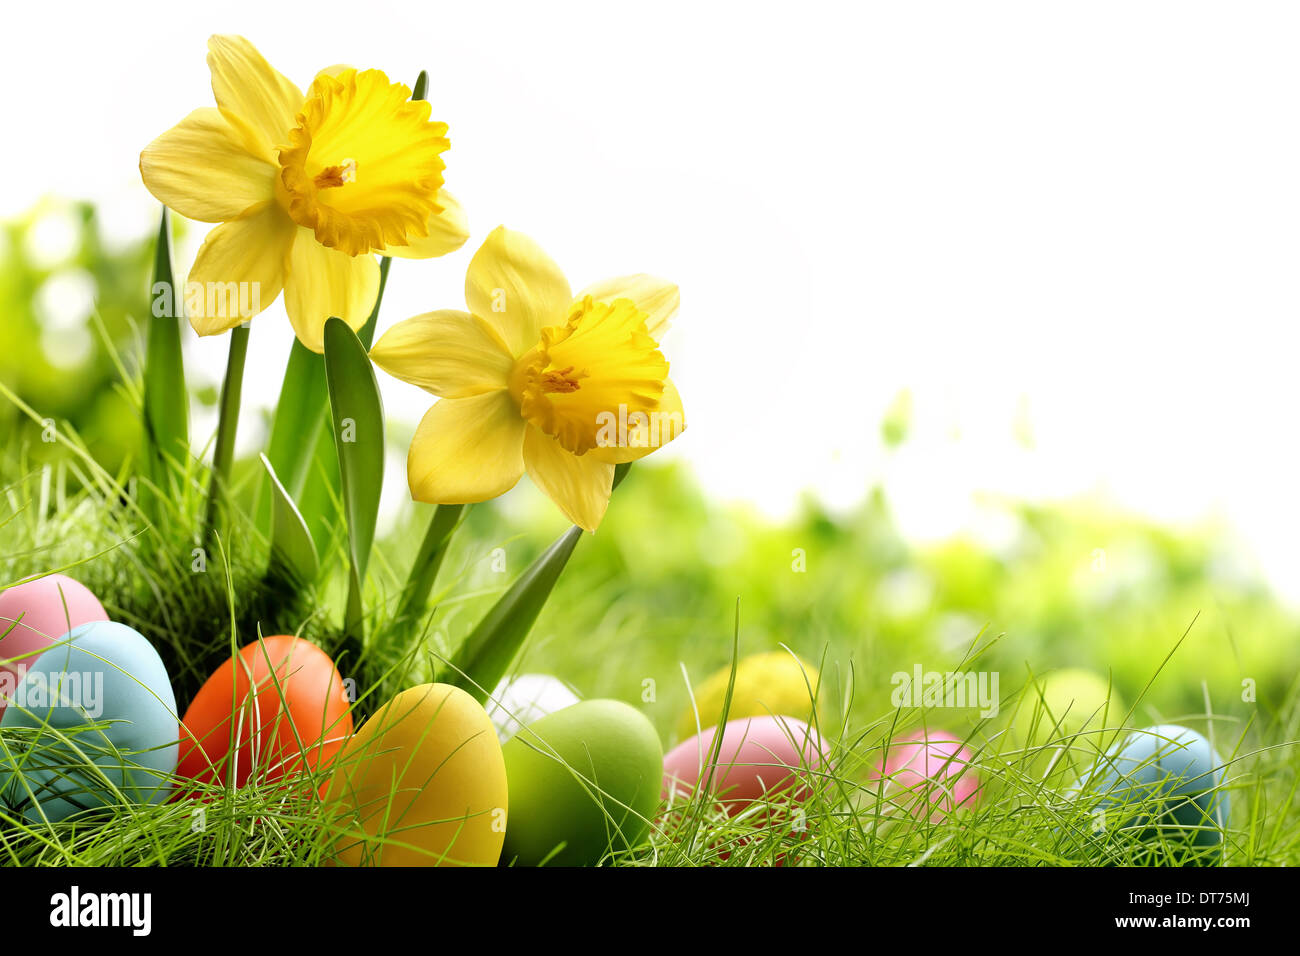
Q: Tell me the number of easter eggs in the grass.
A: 11